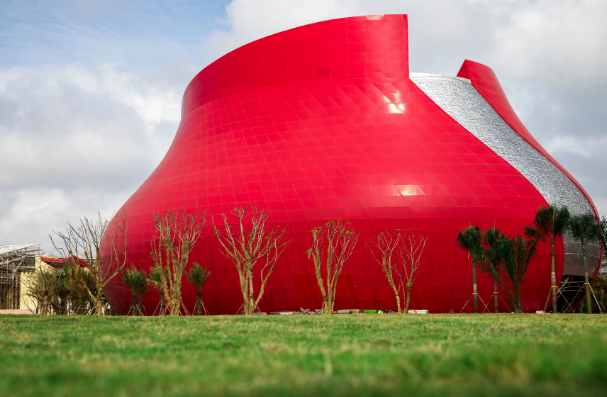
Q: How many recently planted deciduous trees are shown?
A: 5